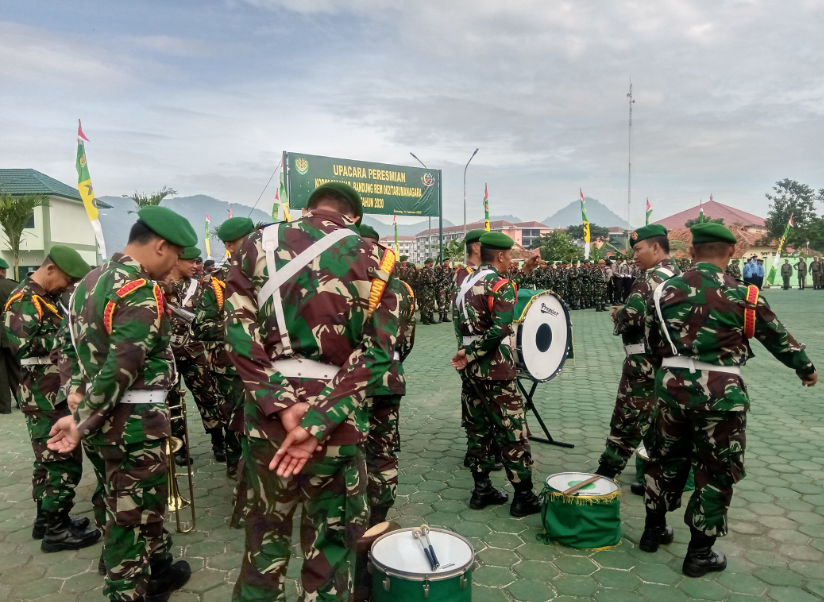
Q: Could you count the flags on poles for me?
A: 11